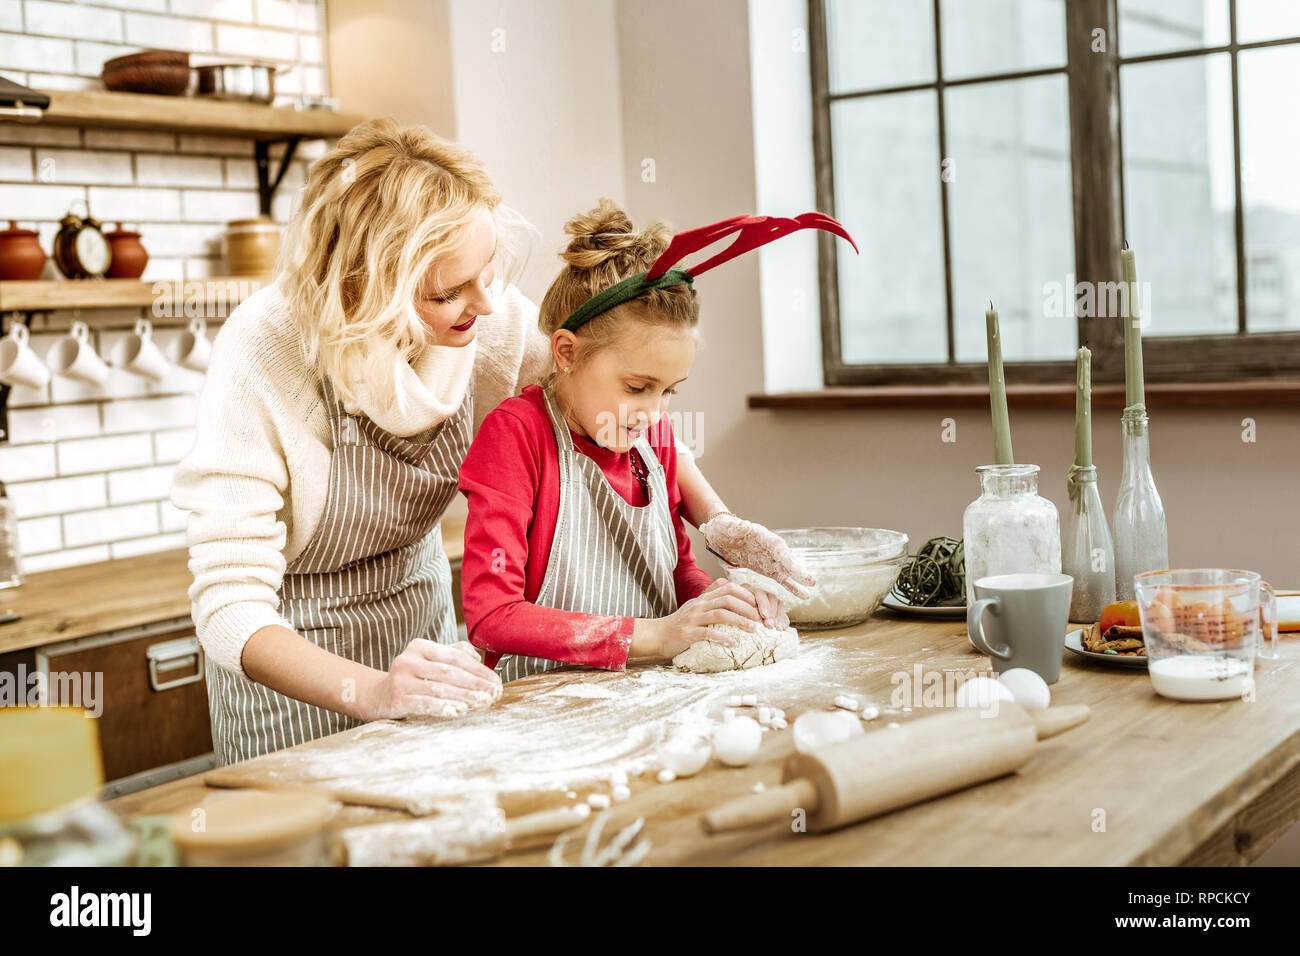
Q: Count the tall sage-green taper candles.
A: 3